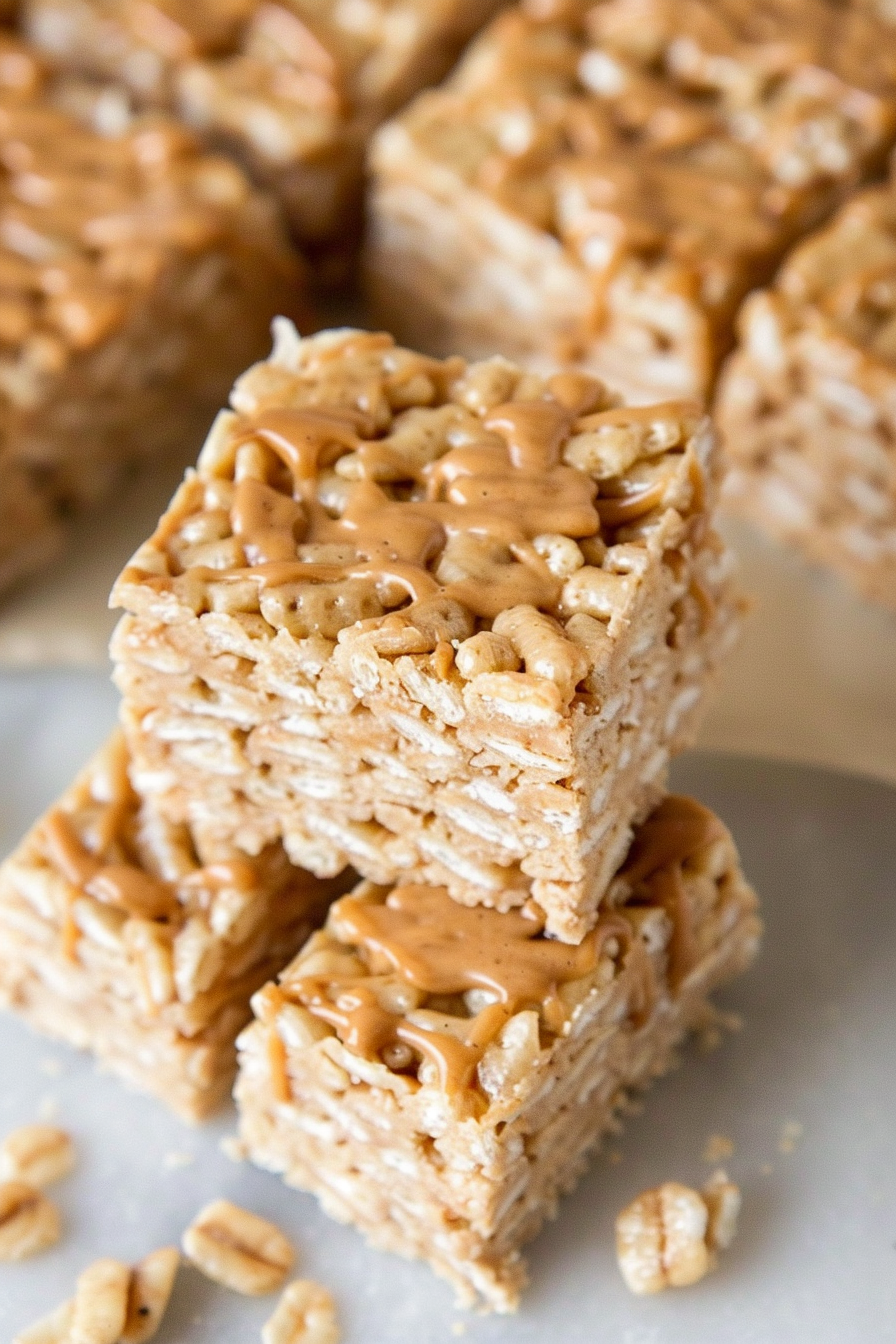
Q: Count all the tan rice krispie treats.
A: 7